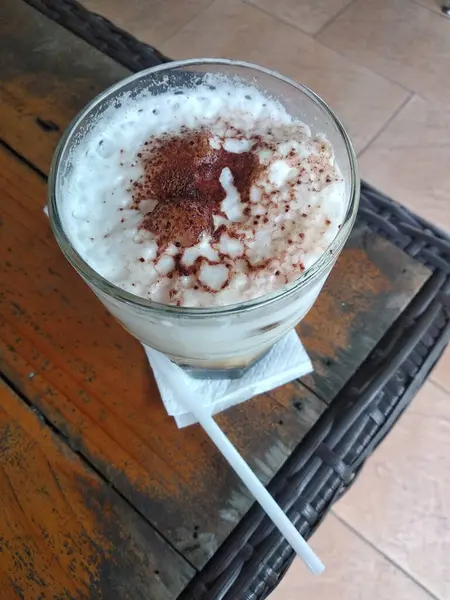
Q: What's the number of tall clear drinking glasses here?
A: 1